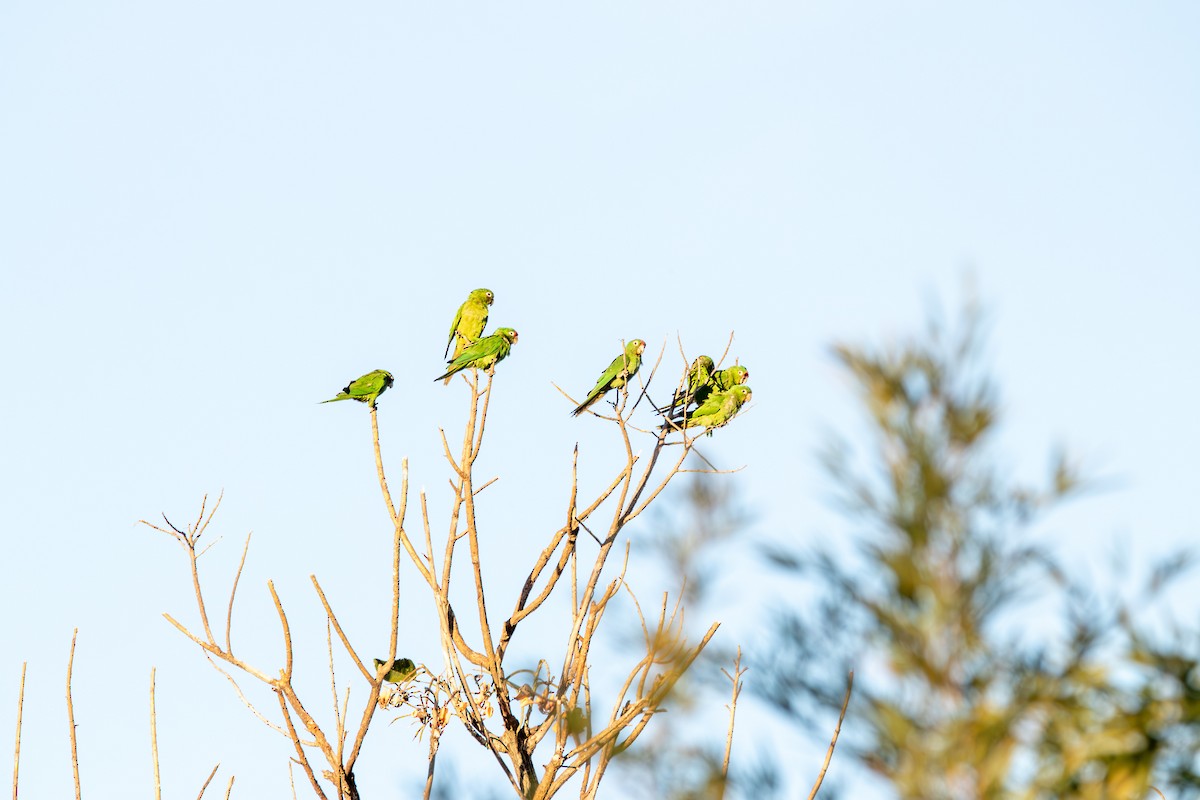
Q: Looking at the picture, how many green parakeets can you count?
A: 7